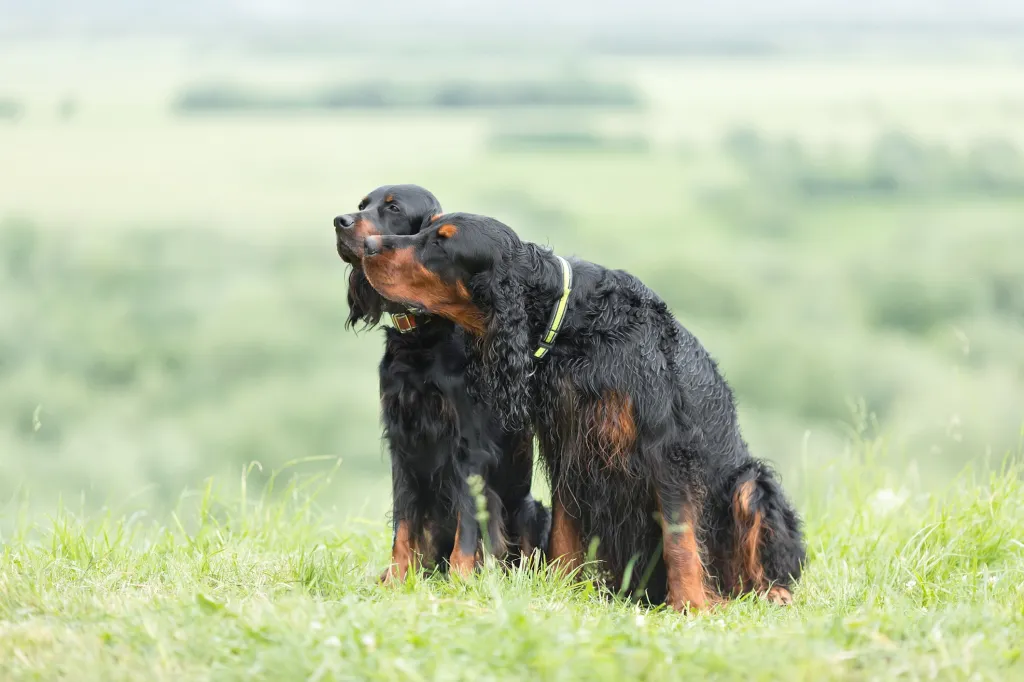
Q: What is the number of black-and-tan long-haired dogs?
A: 2